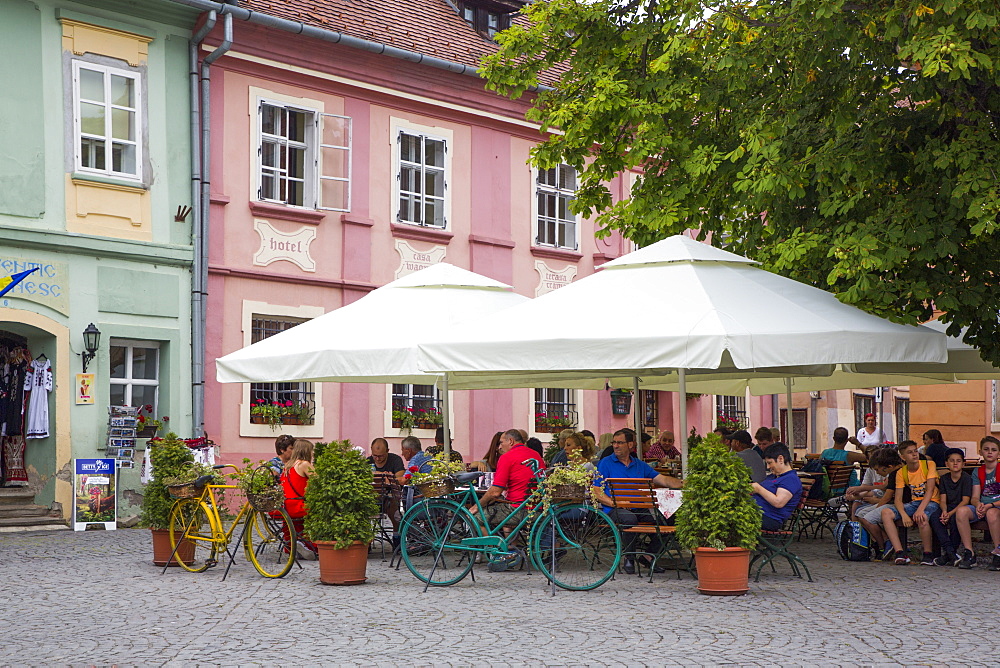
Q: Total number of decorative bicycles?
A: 2